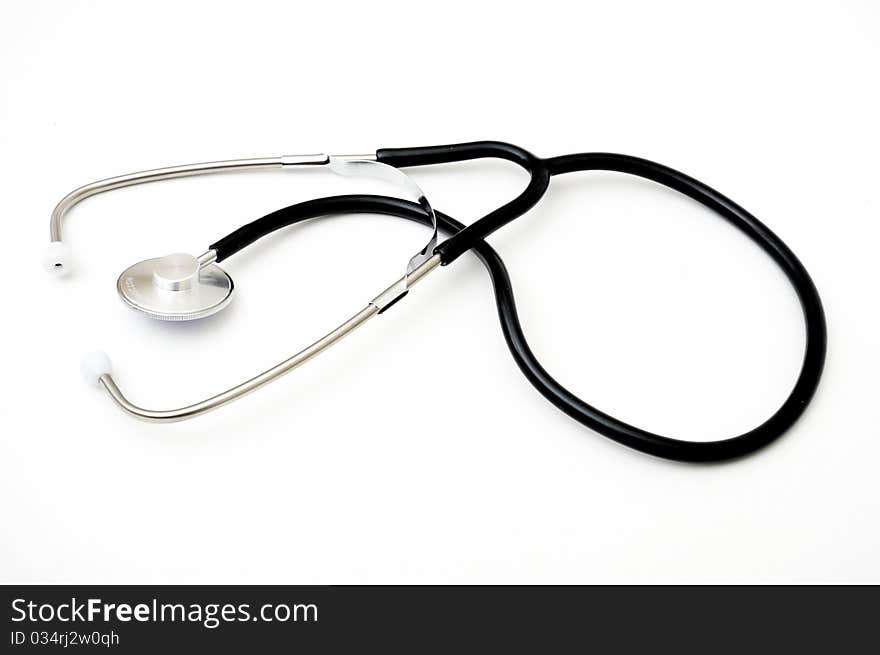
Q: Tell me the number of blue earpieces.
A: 0